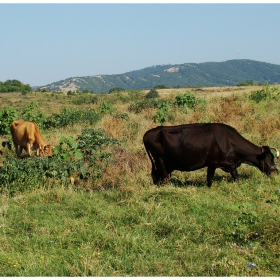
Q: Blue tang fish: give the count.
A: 0